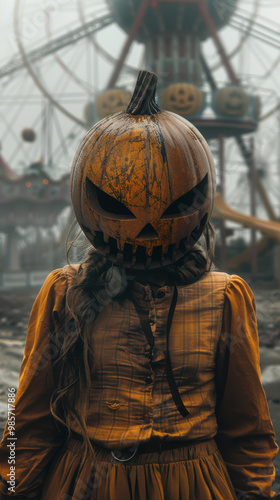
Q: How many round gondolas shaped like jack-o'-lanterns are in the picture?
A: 3